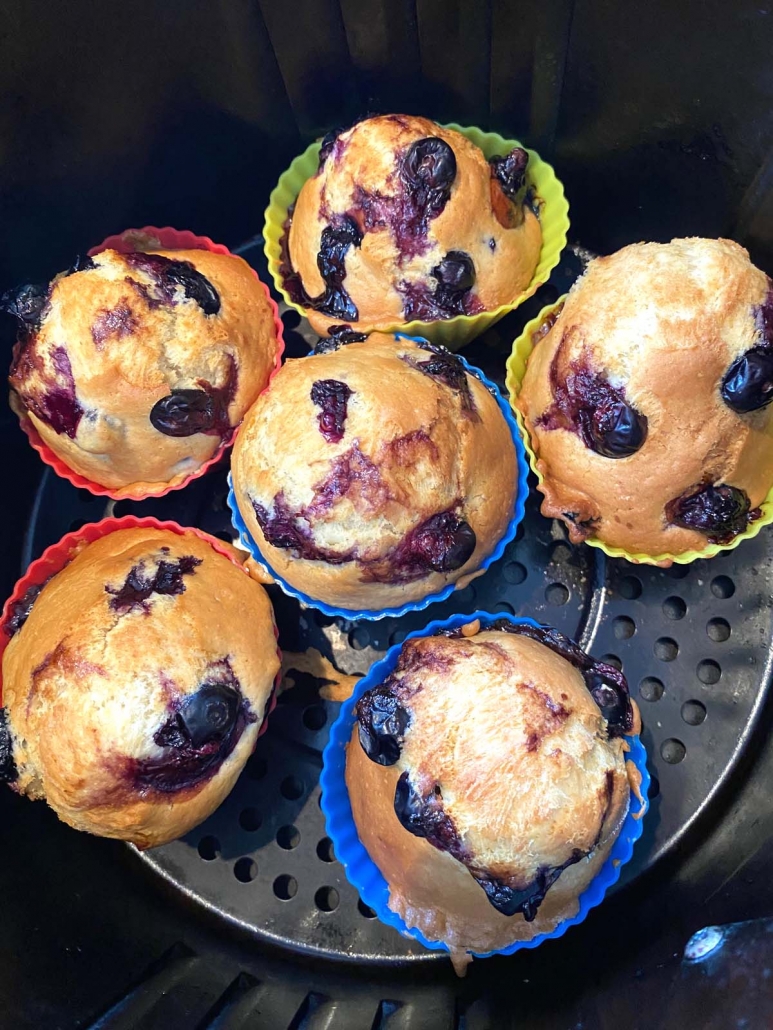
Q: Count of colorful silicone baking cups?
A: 6